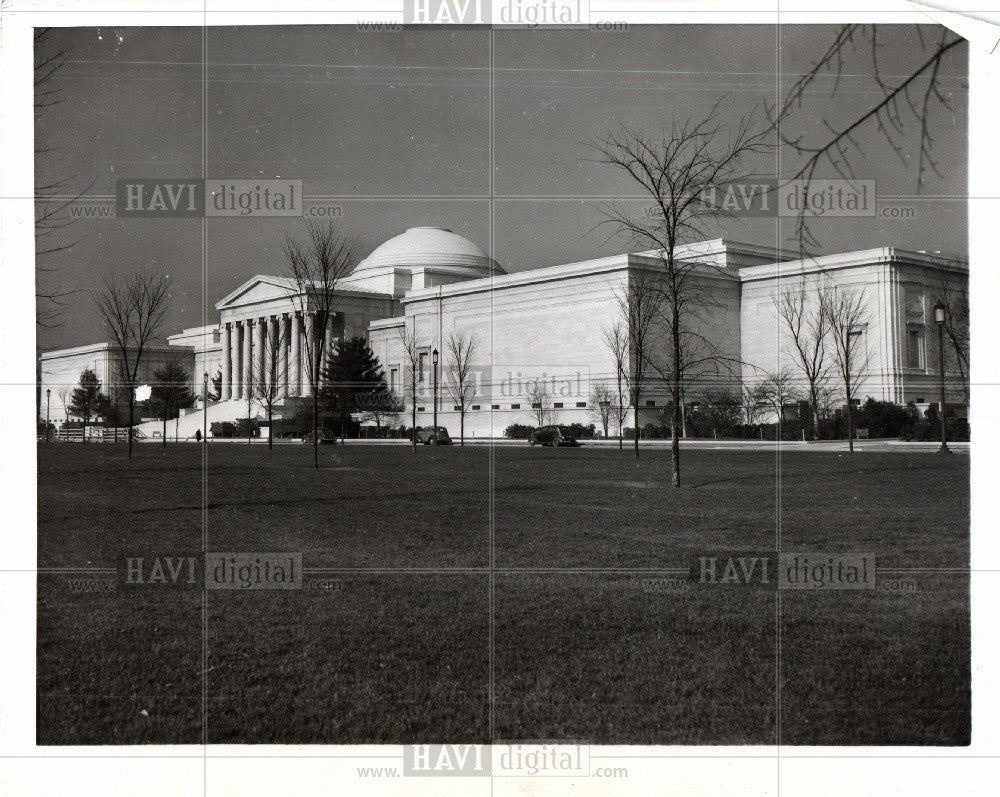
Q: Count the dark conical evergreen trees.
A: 3